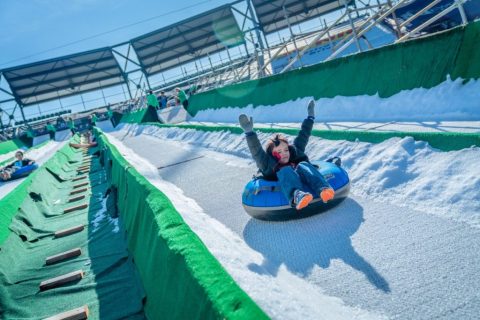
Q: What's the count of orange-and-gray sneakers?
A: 2